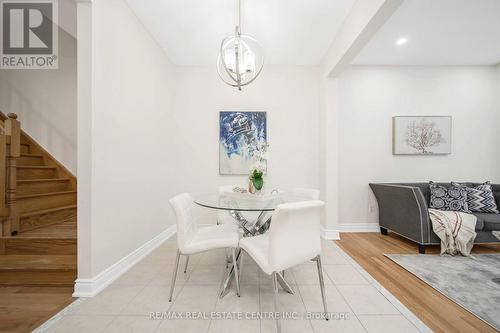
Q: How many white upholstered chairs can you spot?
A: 4